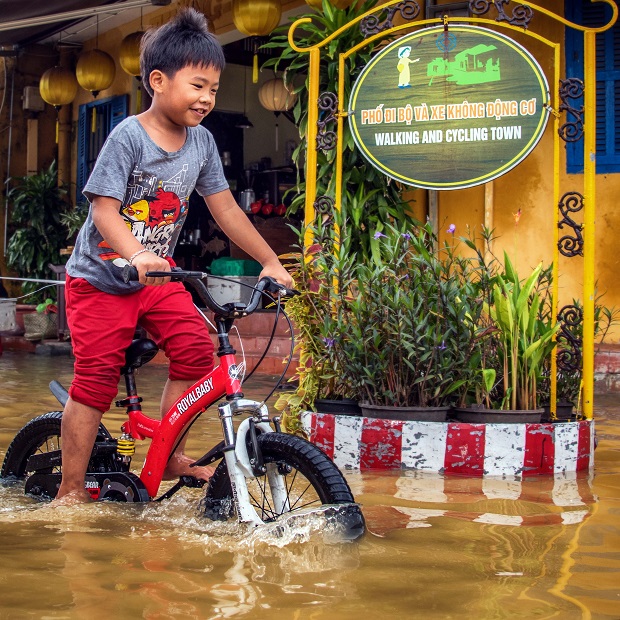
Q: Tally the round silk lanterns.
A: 6